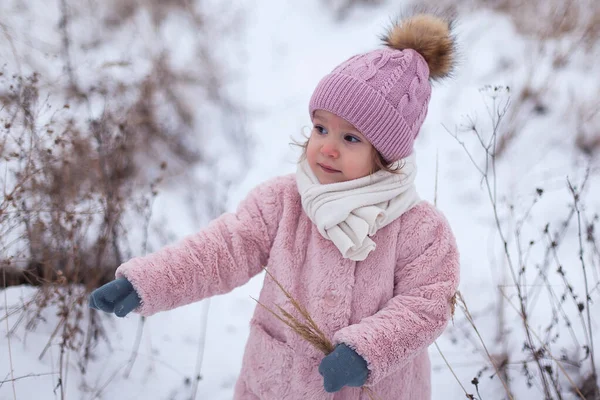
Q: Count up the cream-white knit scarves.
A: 1